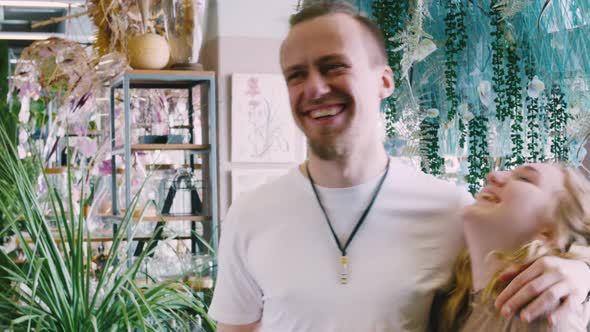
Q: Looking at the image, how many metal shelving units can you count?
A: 1